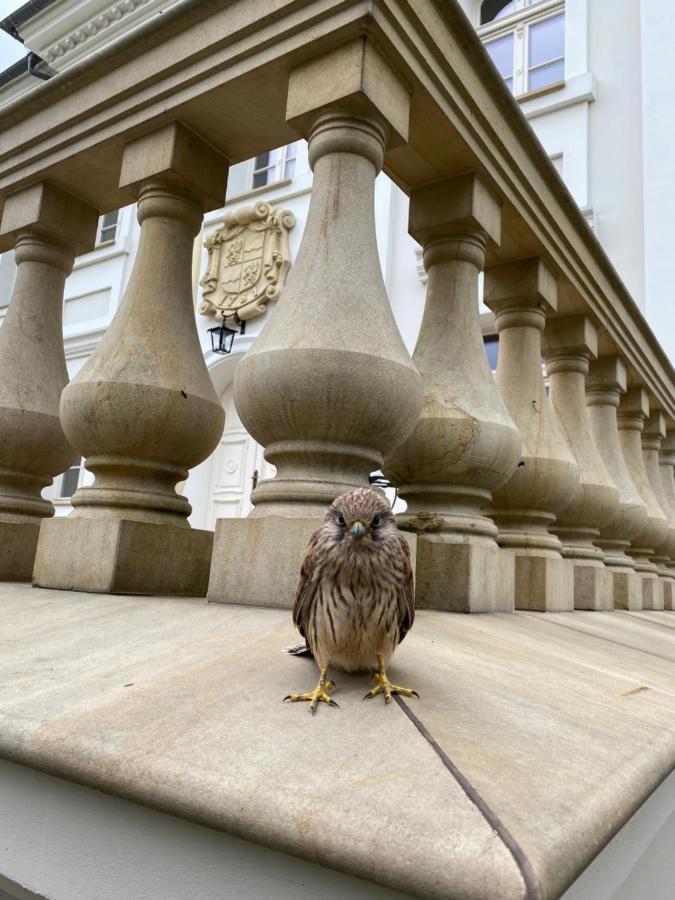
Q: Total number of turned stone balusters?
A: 10